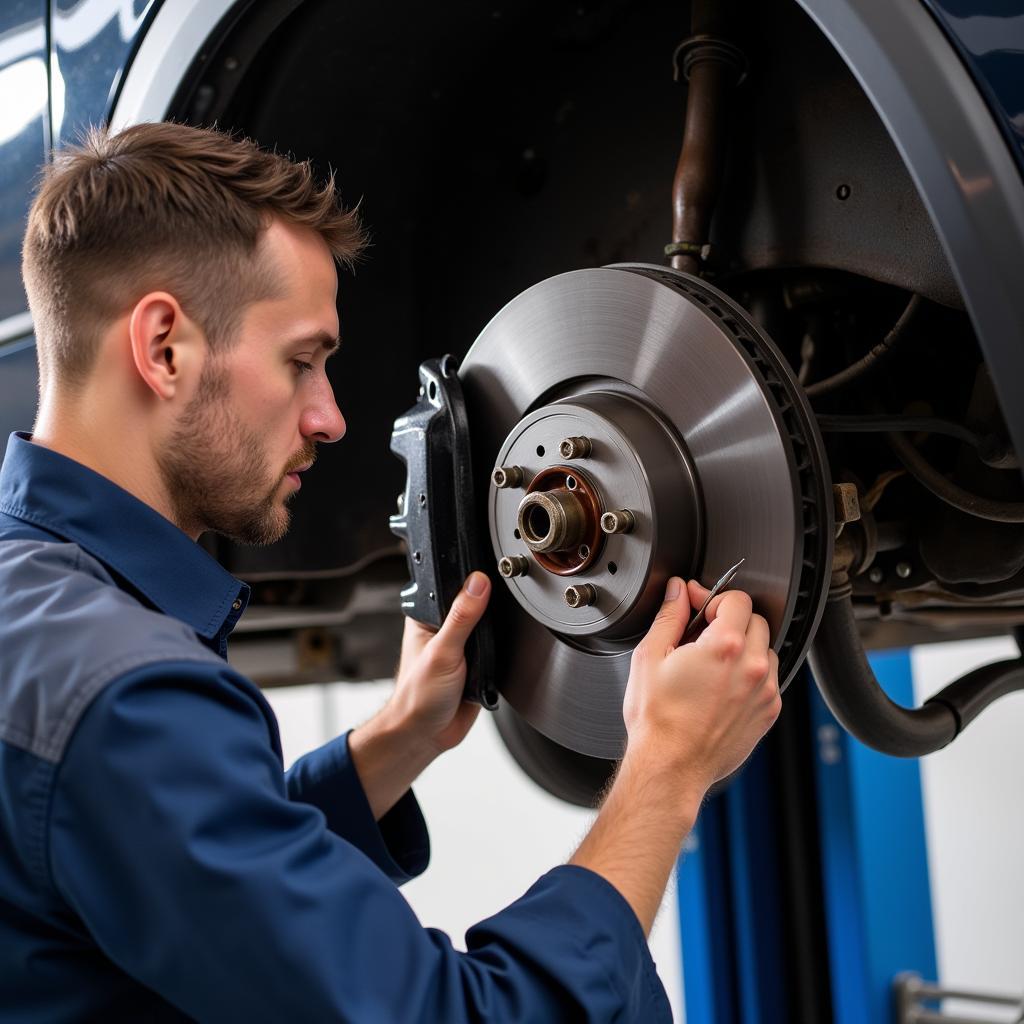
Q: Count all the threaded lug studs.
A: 5